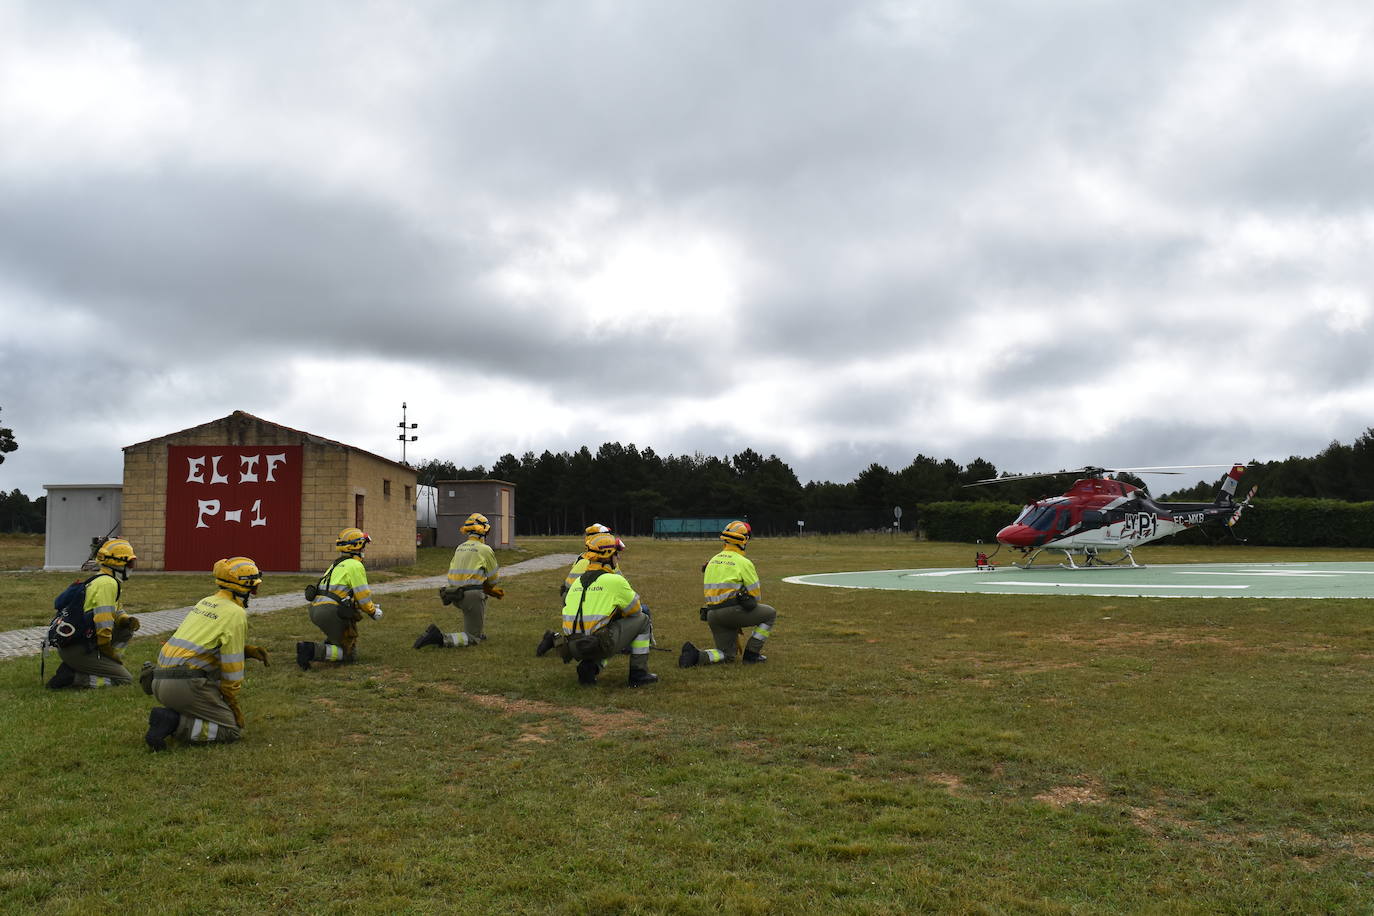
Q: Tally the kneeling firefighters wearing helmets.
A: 7